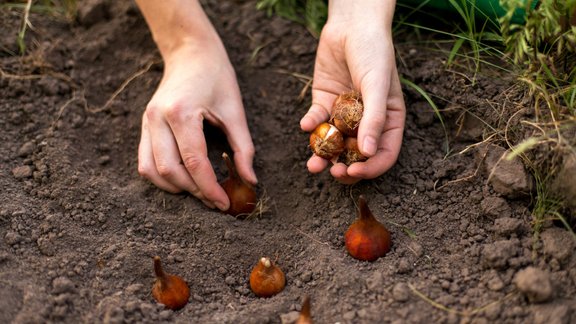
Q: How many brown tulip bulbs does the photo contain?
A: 8